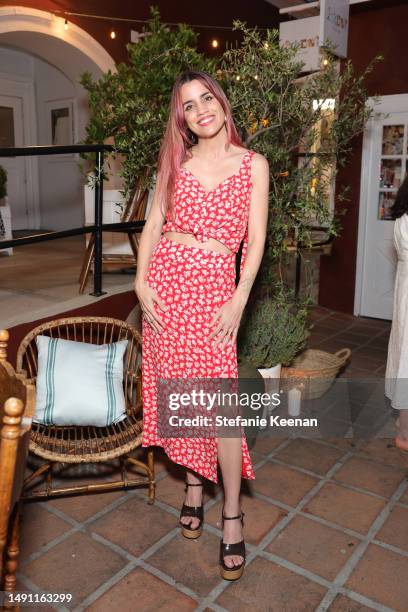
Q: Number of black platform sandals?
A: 2